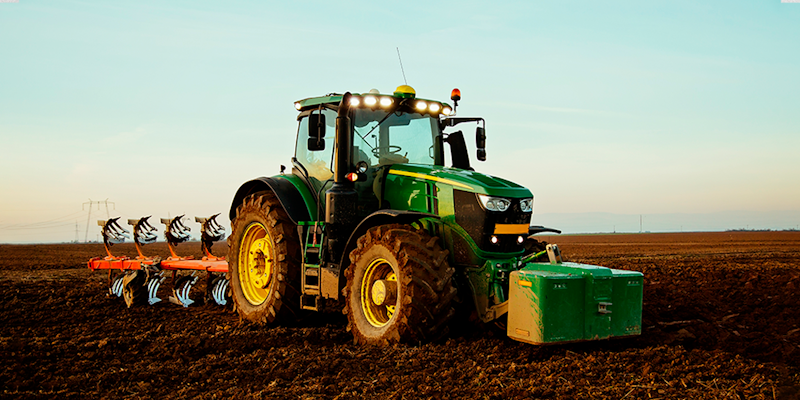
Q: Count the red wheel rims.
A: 0